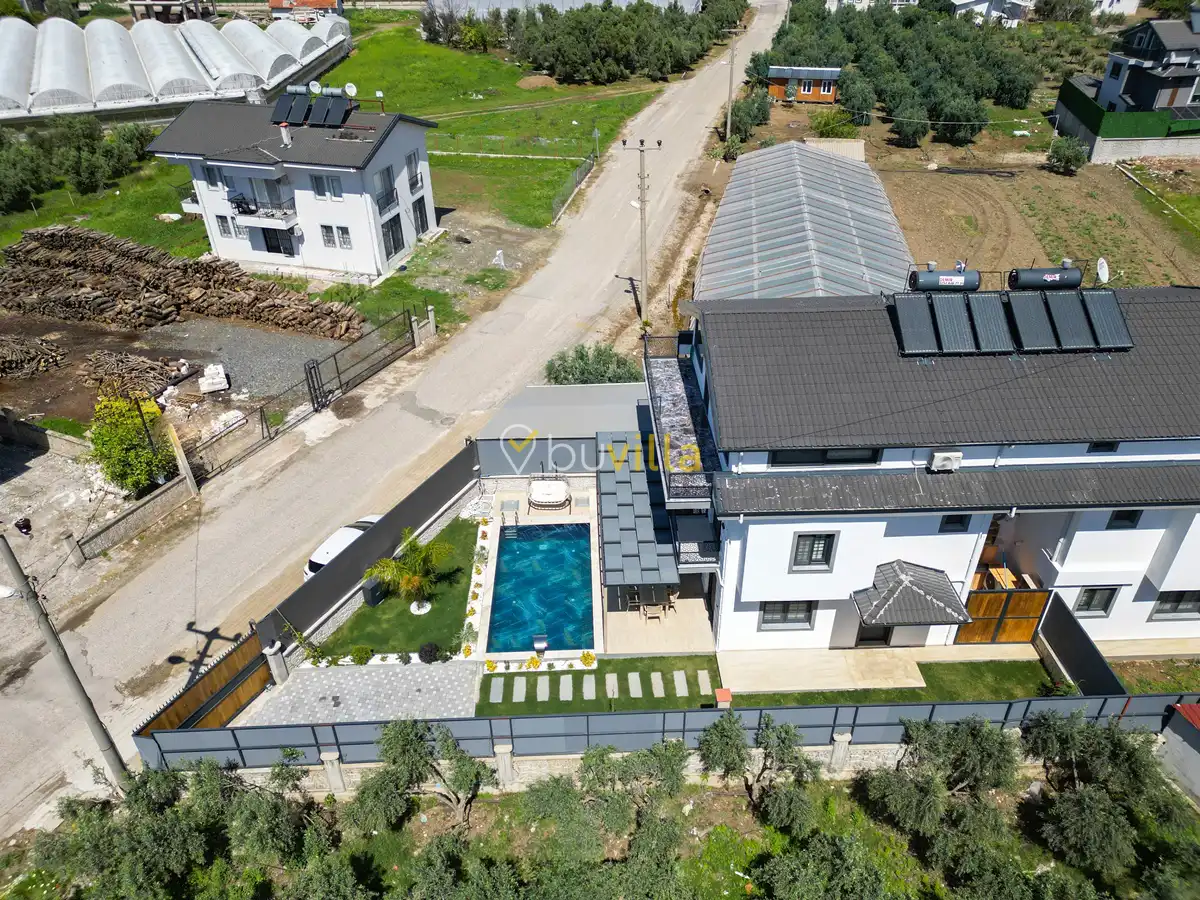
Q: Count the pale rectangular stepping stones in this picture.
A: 10